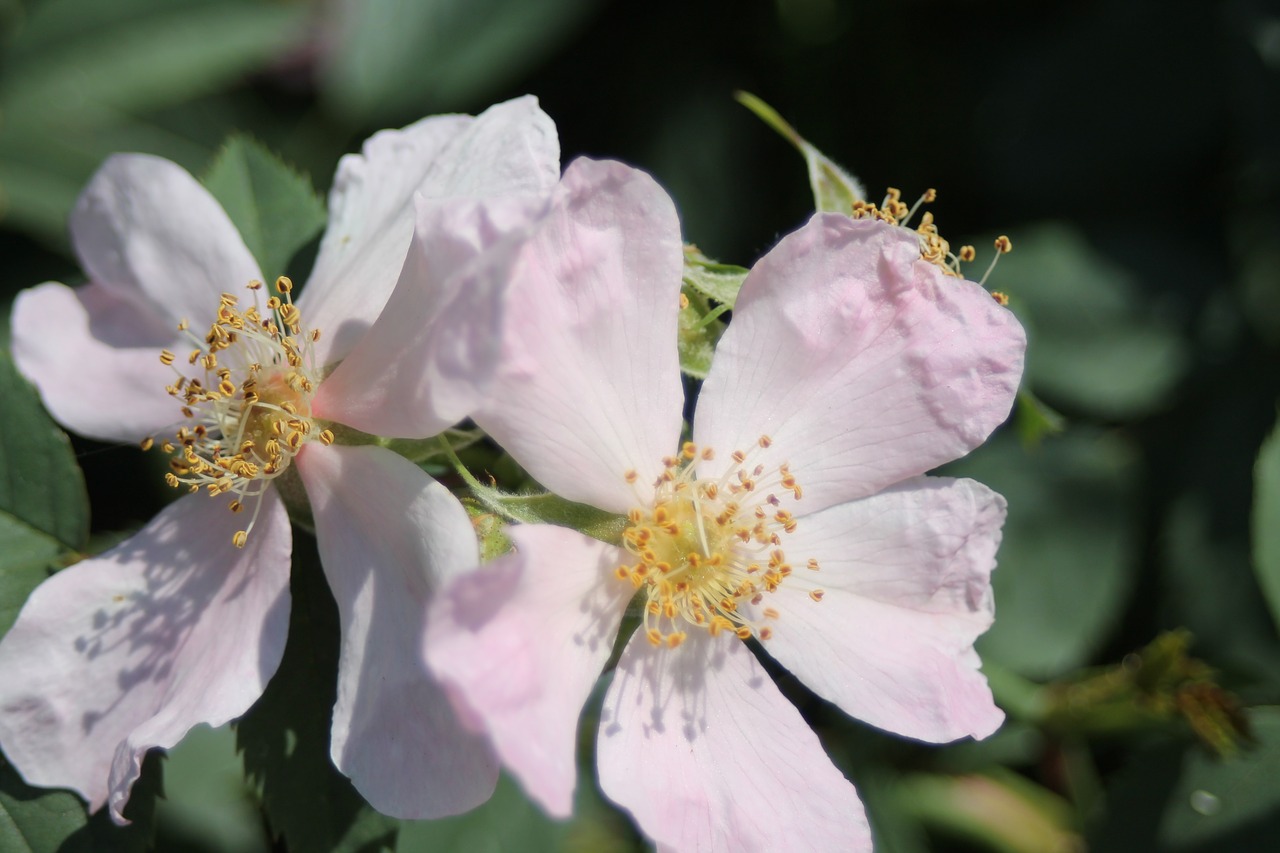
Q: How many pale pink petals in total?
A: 10